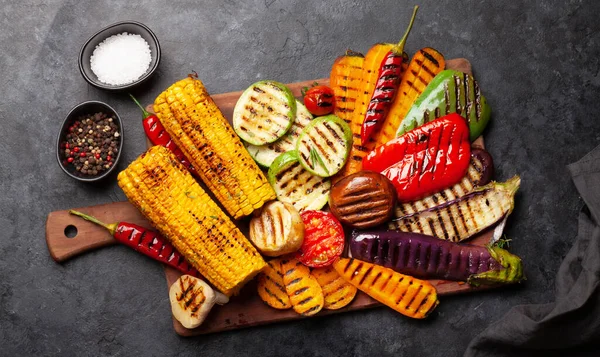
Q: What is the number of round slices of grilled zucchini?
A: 4